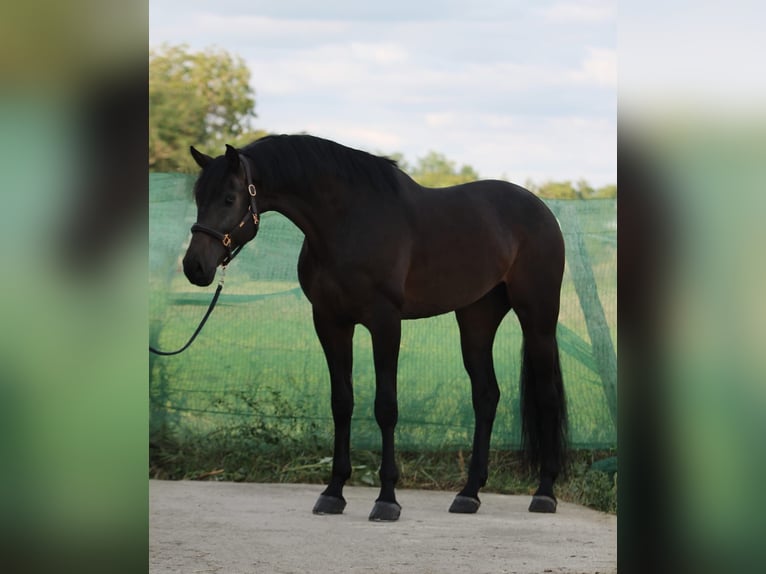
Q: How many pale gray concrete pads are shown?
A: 1